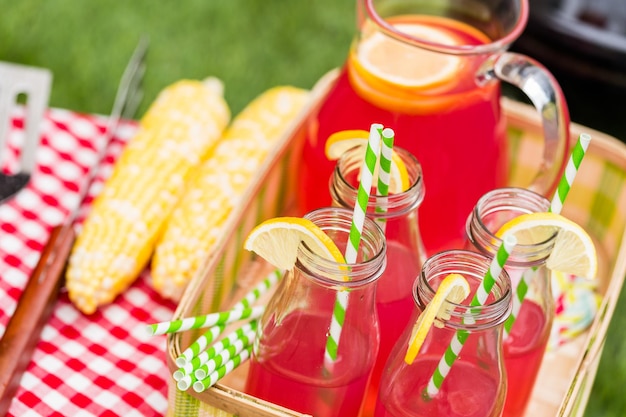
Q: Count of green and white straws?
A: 10